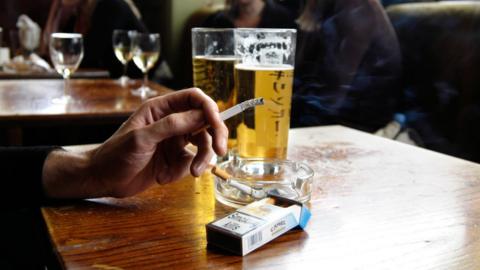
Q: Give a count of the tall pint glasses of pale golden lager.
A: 2